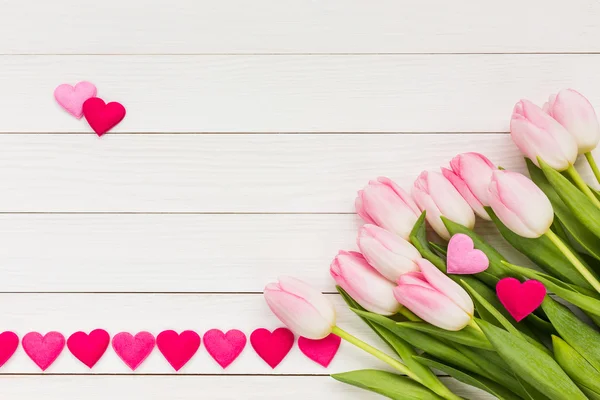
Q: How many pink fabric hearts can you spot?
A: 12